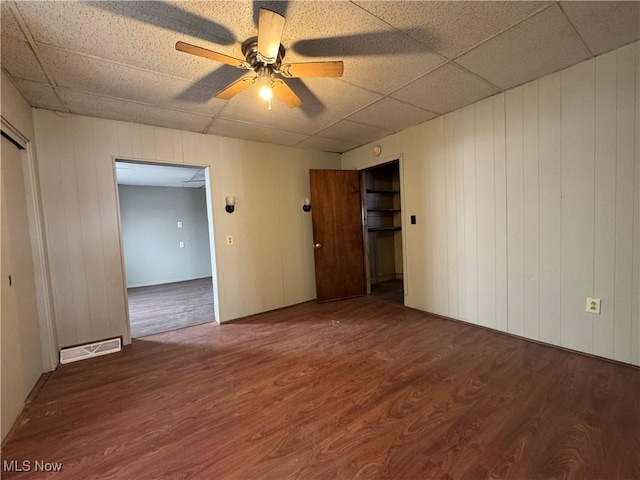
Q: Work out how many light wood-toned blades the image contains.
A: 5